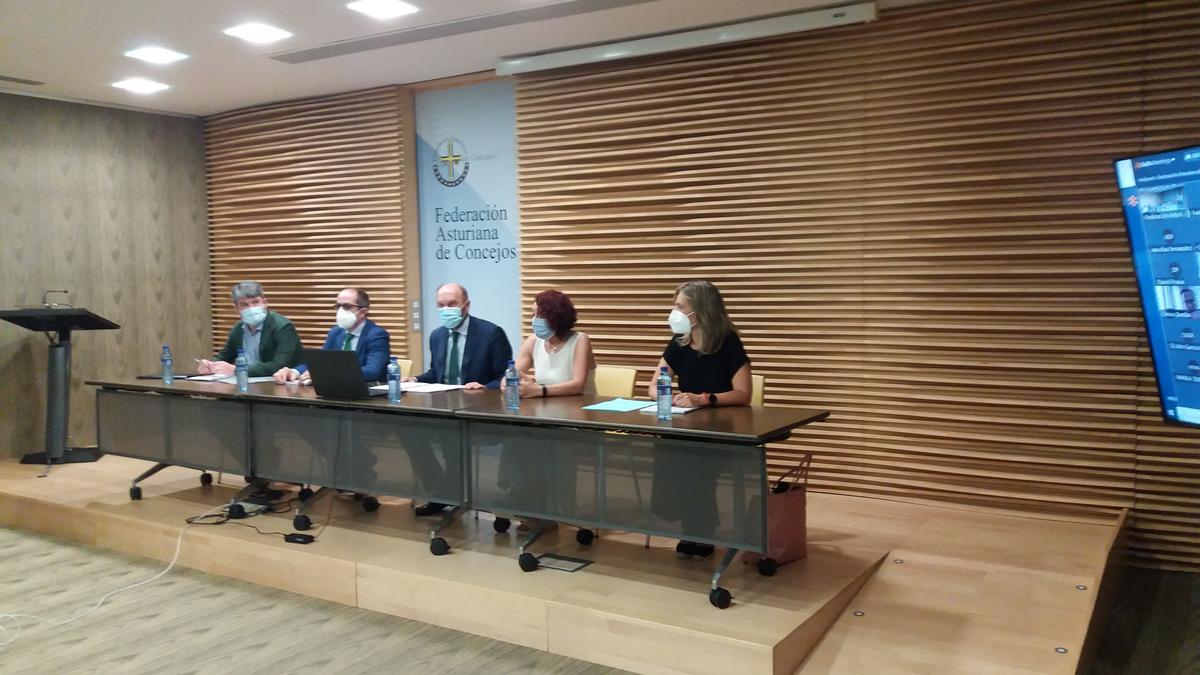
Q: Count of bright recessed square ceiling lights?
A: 4